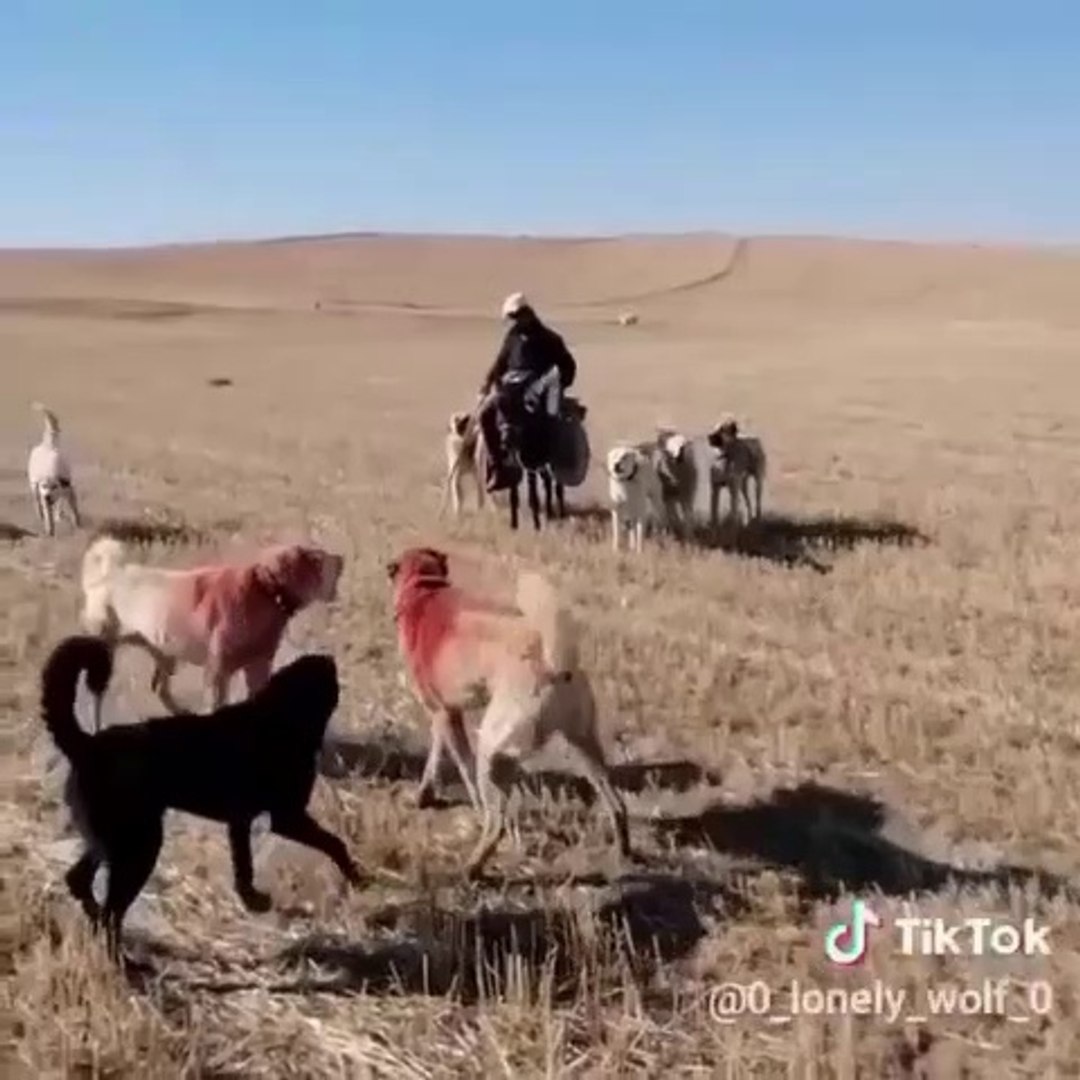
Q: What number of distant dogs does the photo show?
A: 5